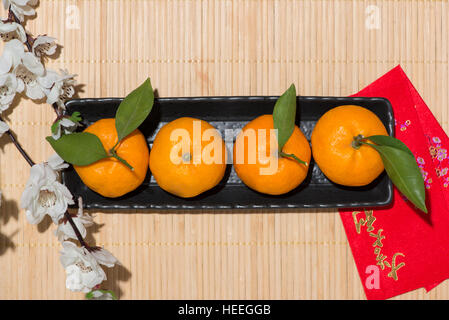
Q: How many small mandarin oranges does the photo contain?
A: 4